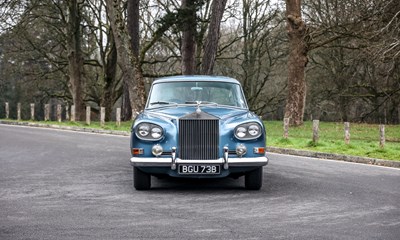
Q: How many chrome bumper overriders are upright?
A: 2